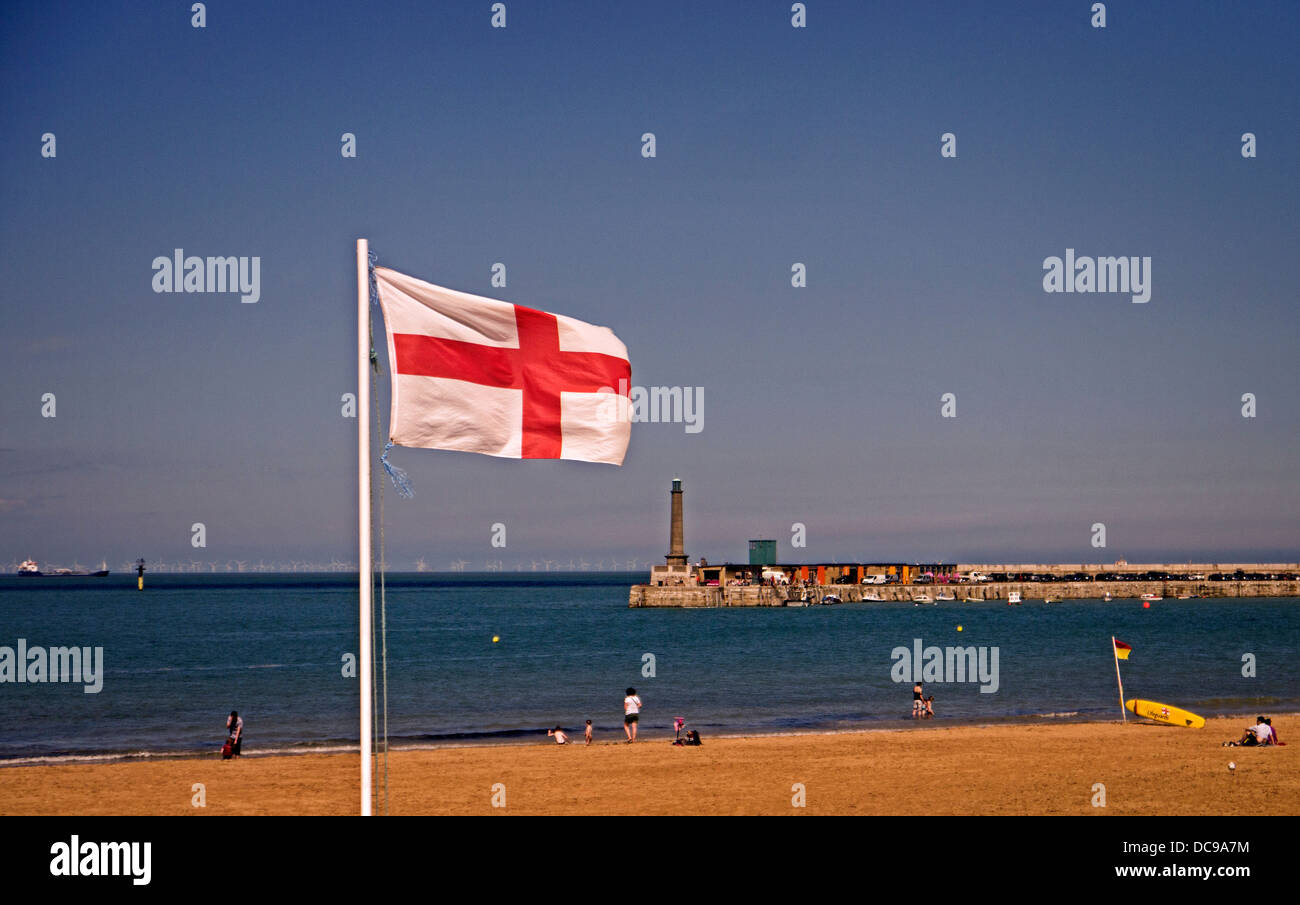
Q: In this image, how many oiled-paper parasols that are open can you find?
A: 0